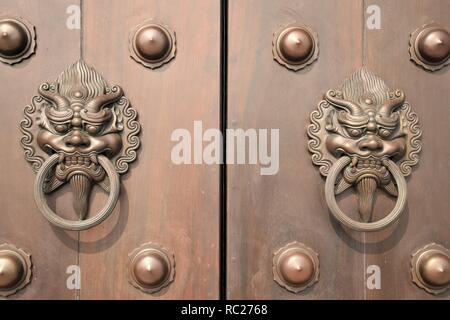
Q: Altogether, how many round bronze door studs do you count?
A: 8